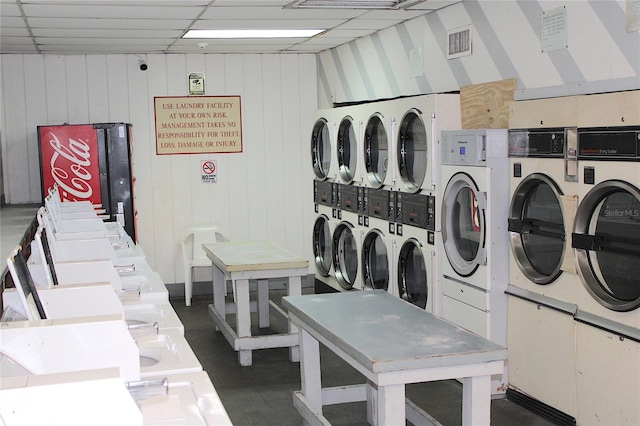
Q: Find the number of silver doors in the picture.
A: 11